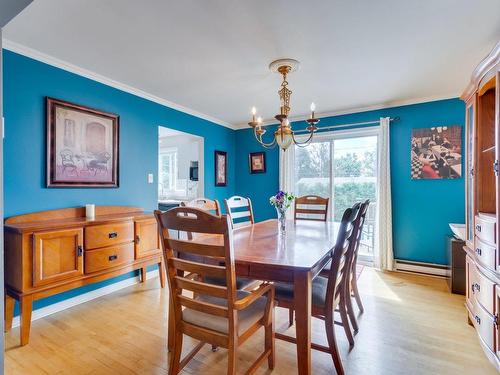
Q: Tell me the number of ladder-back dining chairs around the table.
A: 6